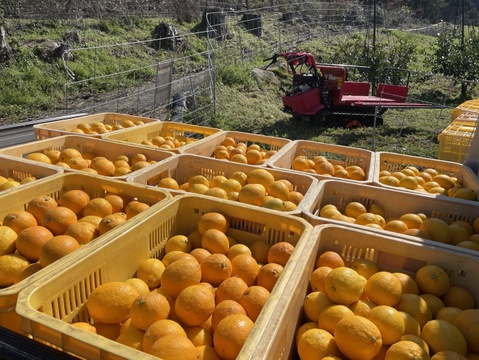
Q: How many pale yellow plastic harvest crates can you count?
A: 12